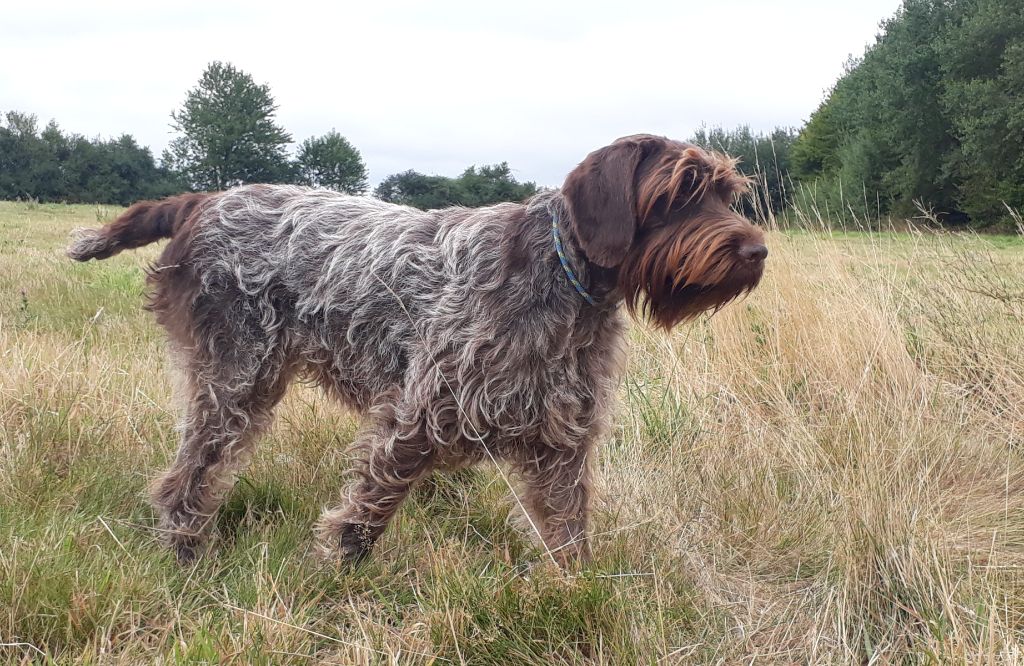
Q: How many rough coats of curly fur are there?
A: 1